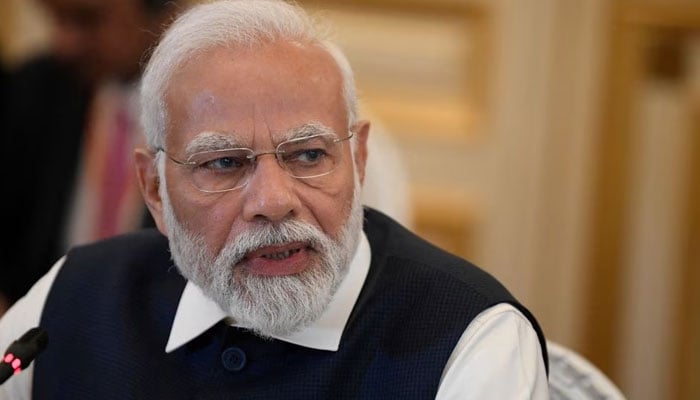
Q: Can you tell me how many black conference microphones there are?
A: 1